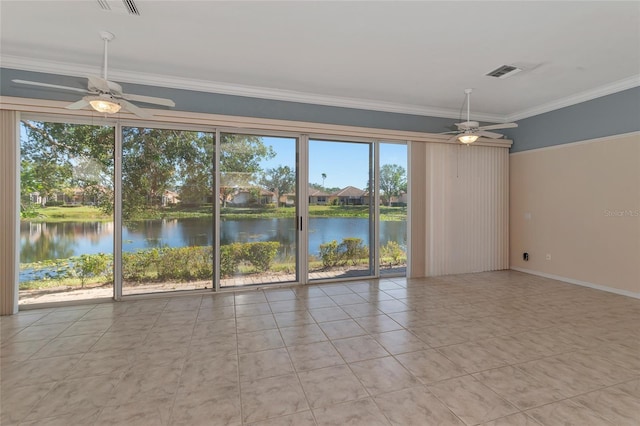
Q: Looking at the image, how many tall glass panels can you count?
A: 5